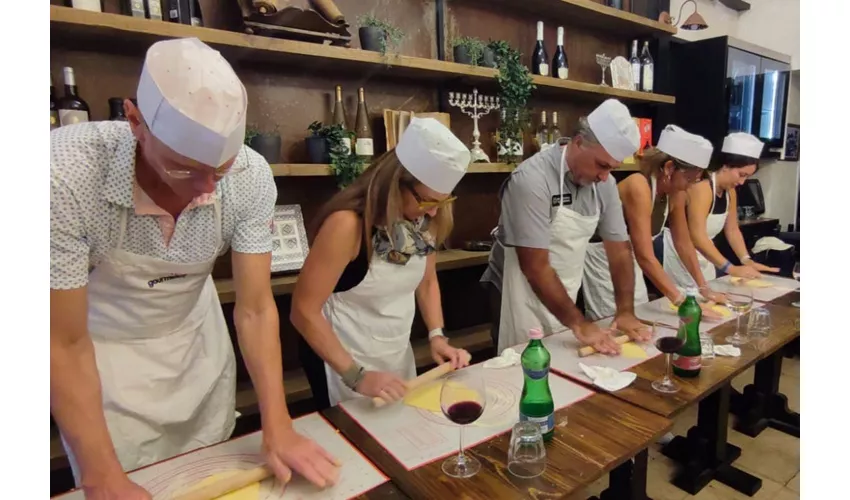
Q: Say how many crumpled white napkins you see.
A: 3